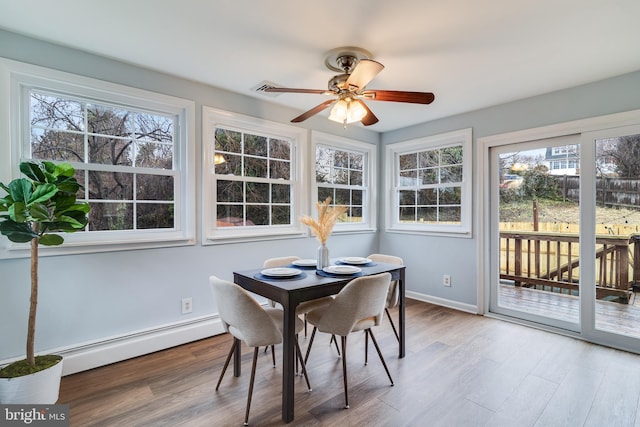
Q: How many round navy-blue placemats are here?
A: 4